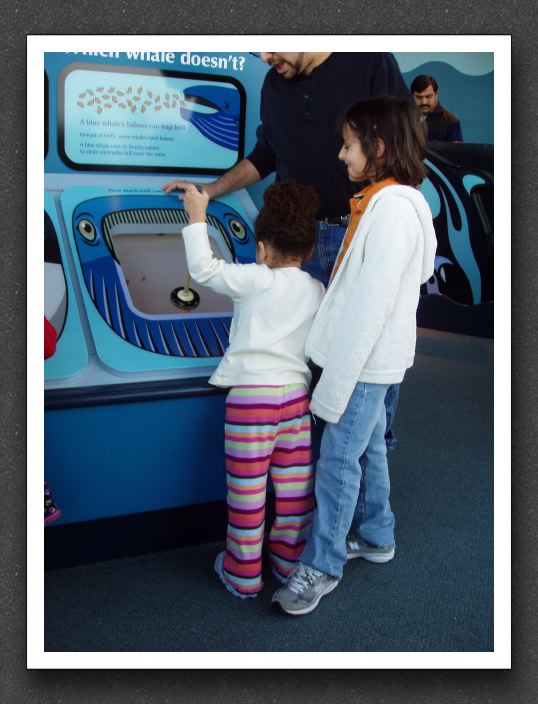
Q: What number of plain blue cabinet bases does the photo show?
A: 1